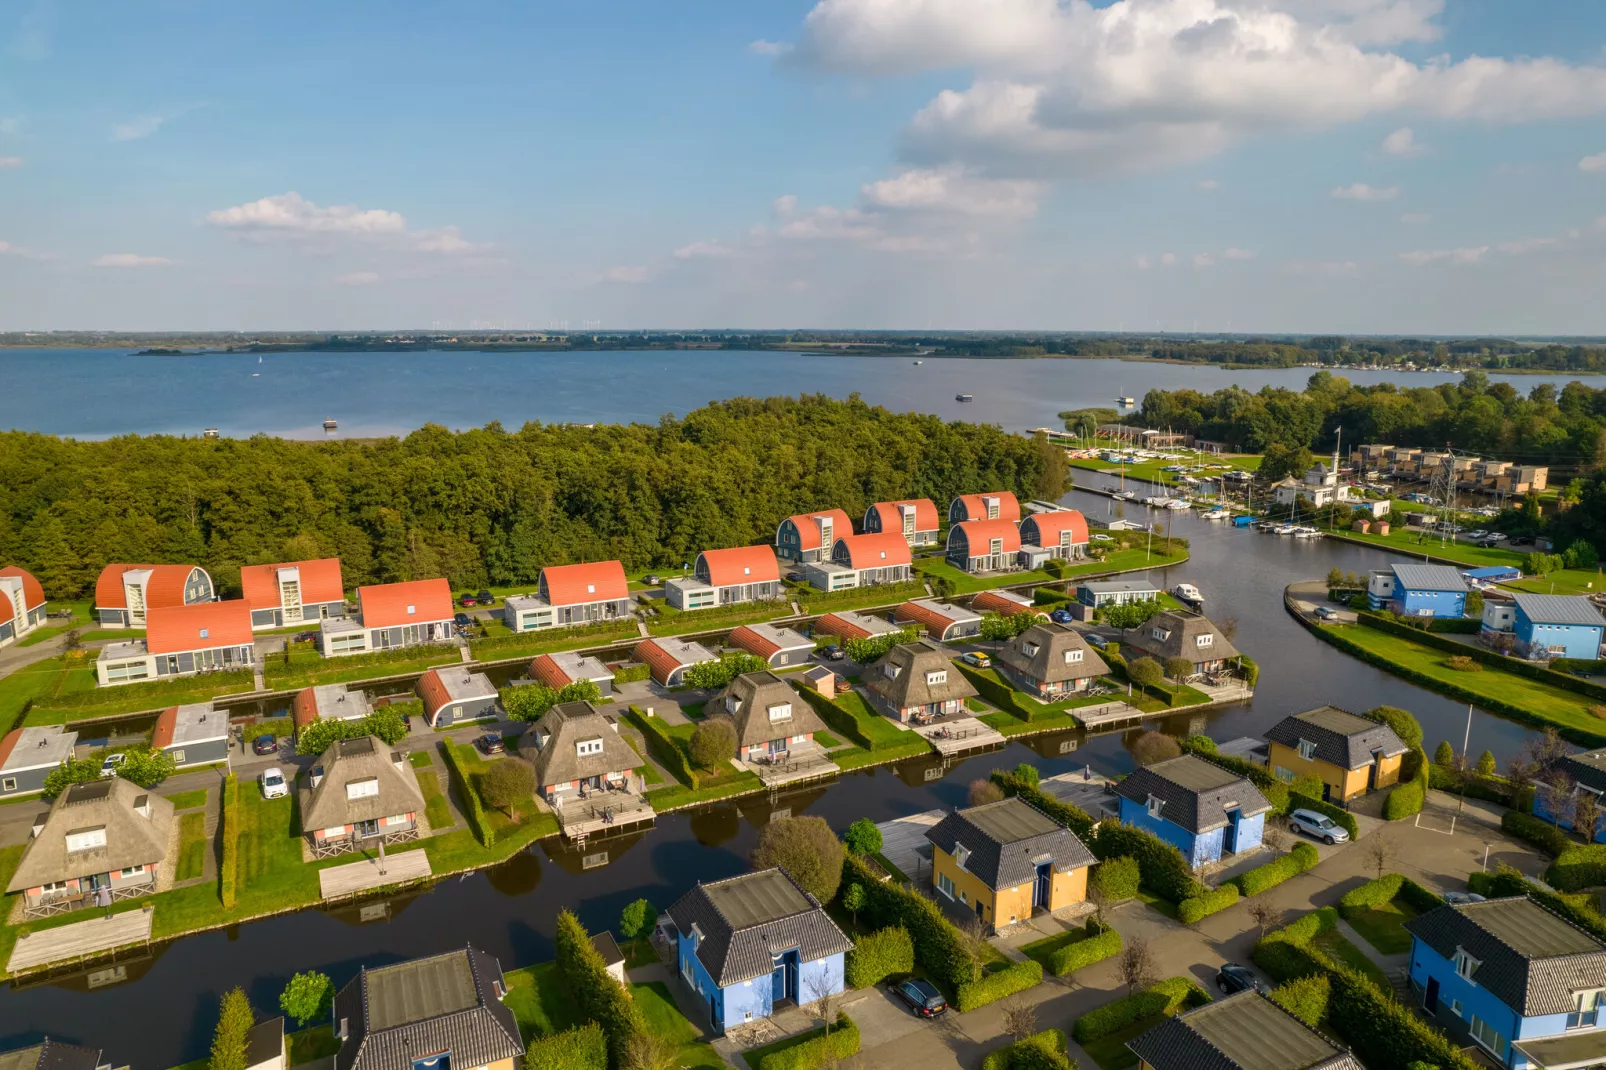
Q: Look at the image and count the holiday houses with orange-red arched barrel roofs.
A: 13